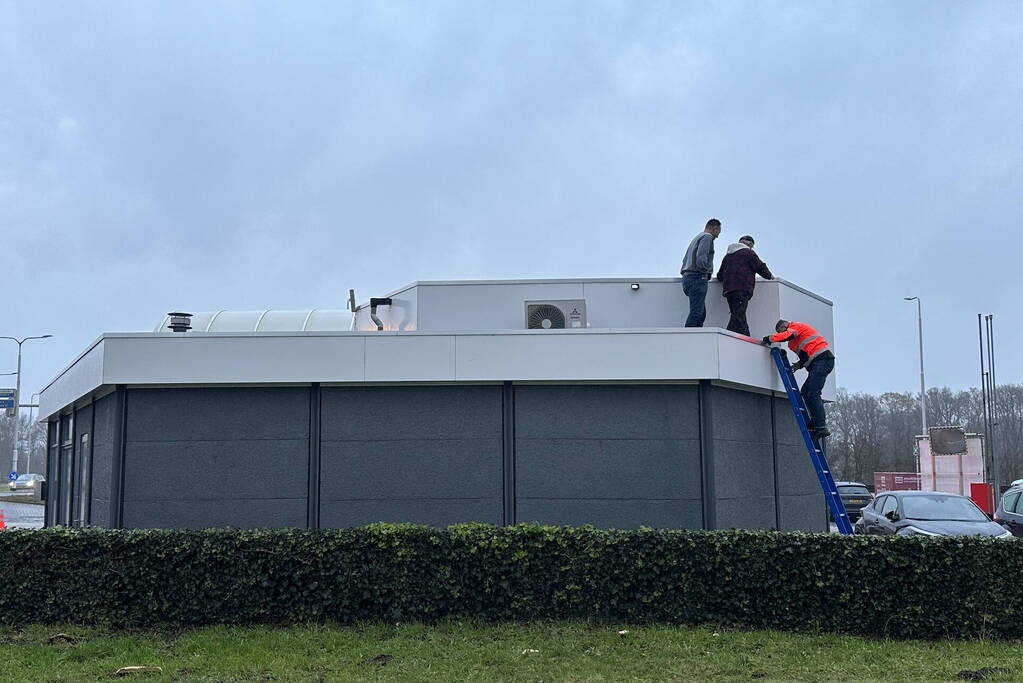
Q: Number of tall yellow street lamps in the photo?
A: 0